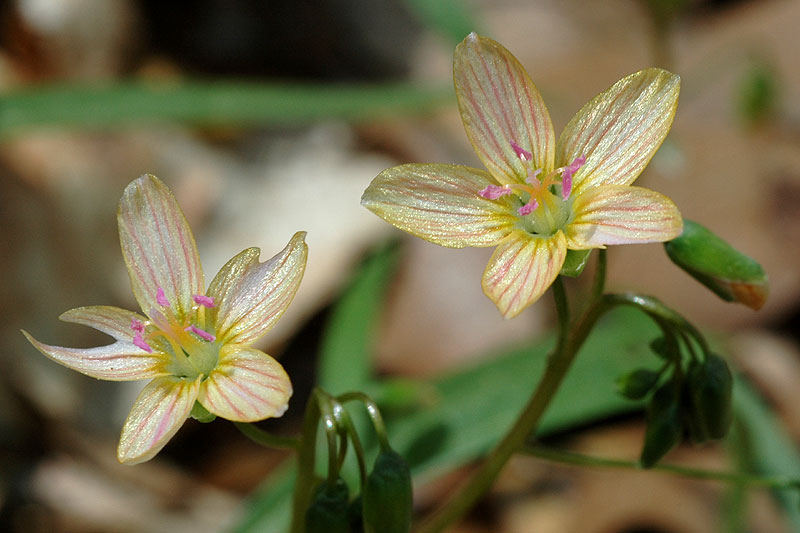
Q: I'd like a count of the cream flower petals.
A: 10